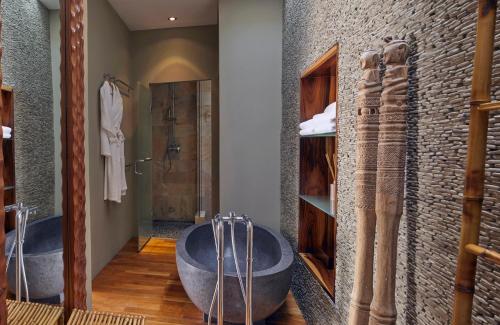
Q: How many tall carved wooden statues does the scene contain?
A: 2